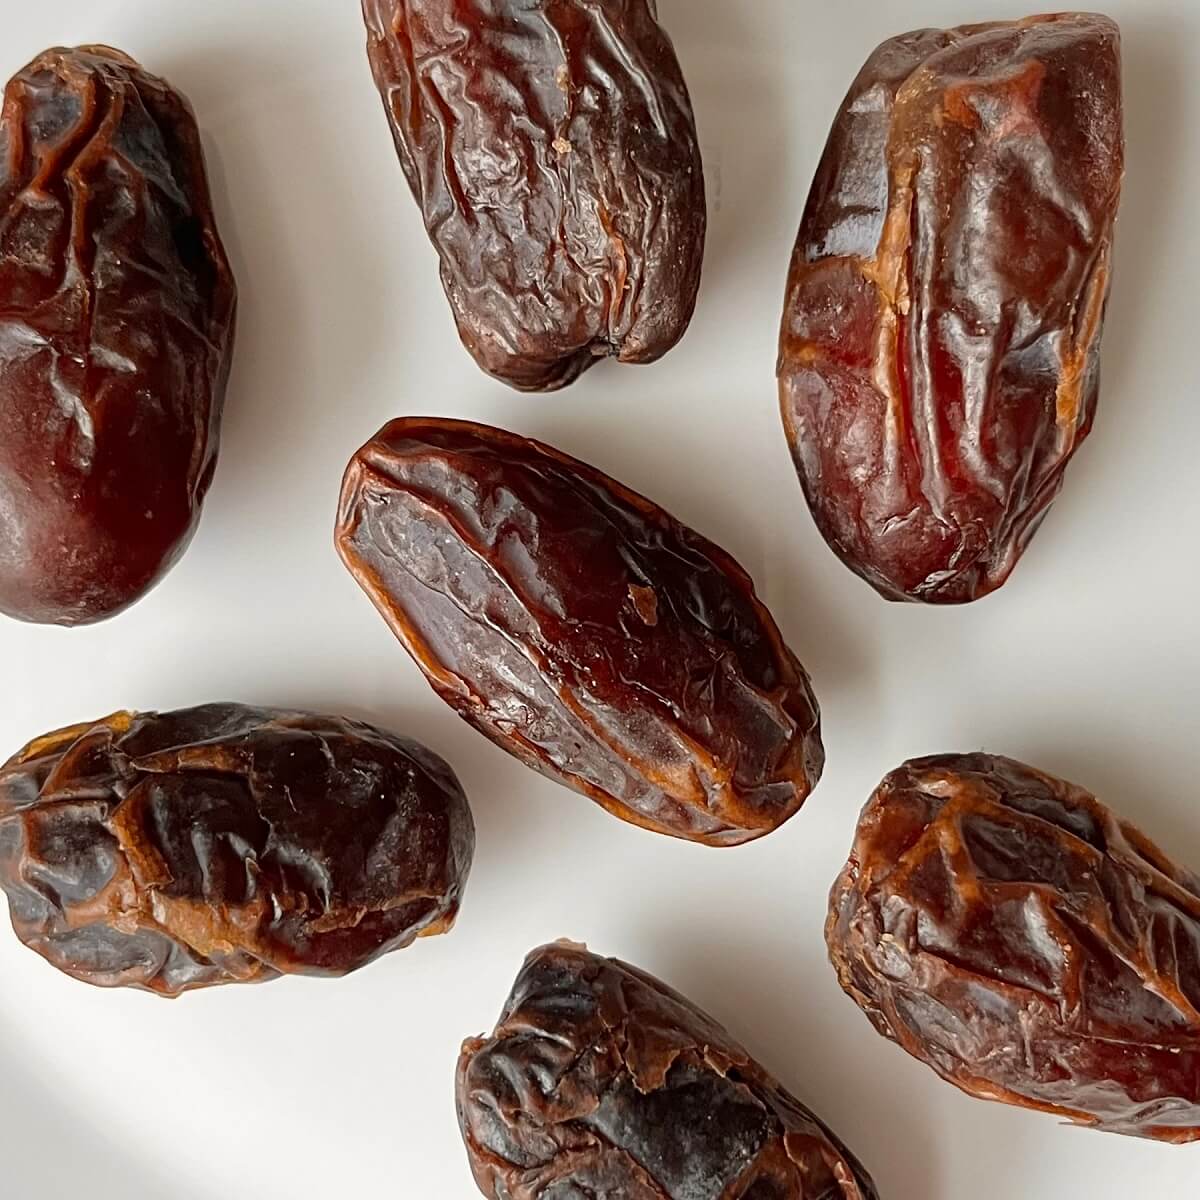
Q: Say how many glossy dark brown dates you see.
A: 7